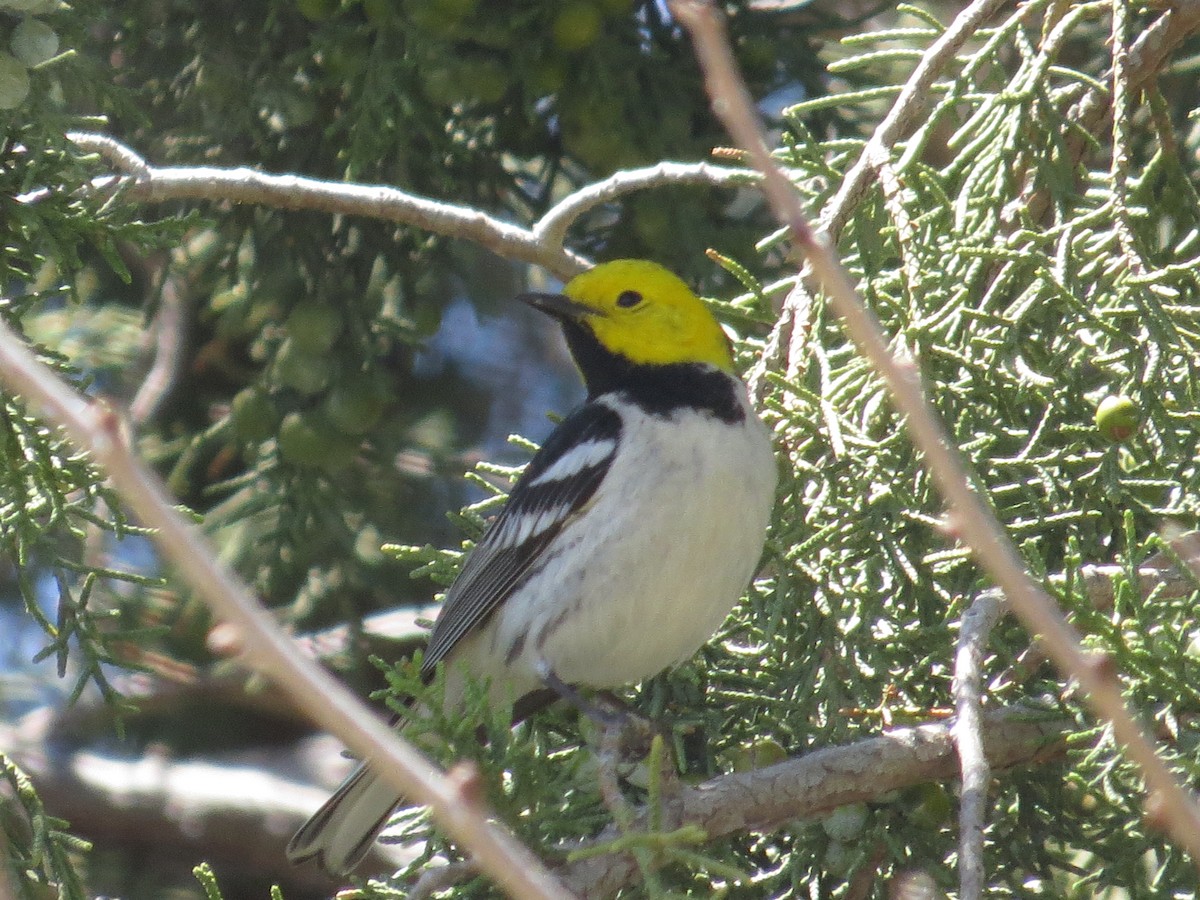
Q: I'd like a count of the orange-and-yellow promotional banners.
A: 0